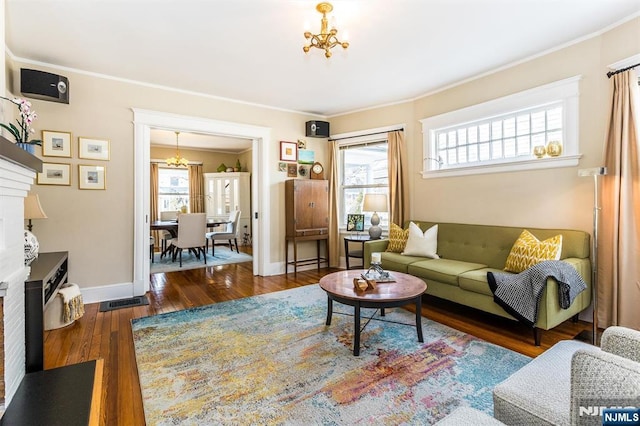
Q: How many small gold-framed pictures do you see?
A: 4